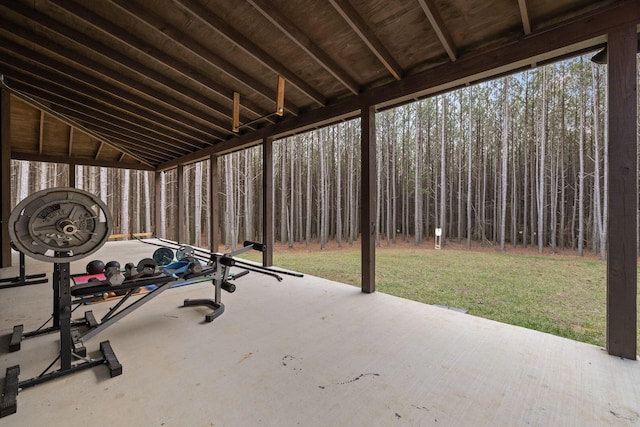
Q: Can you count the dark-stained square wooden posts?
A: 8